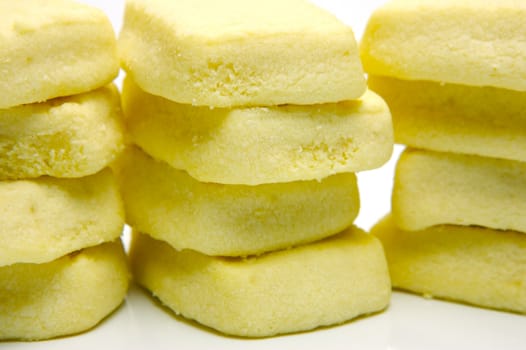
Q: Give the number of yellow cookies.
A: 12